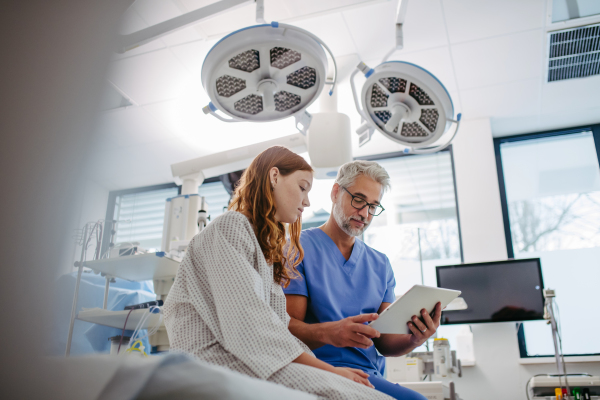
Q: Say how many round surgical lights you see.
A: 2